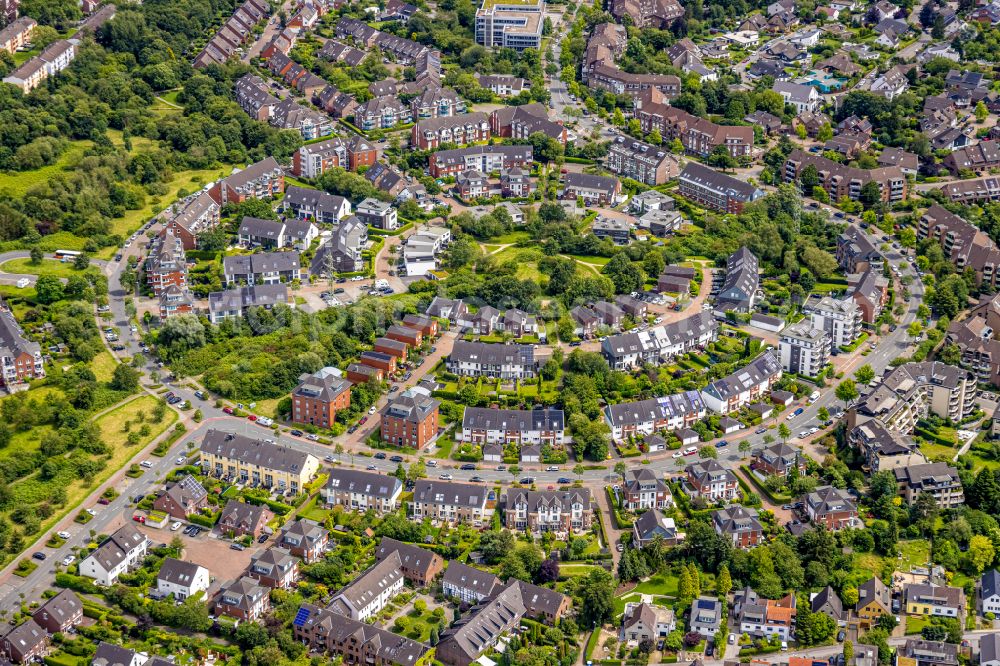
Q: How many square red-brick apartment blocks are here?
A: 2